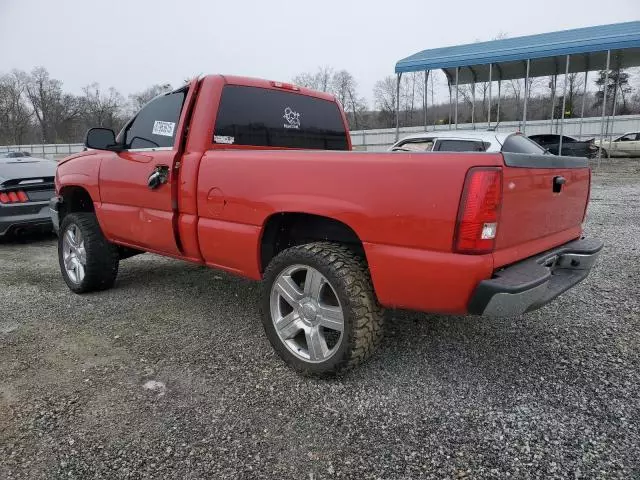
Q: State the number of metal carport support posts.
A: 13